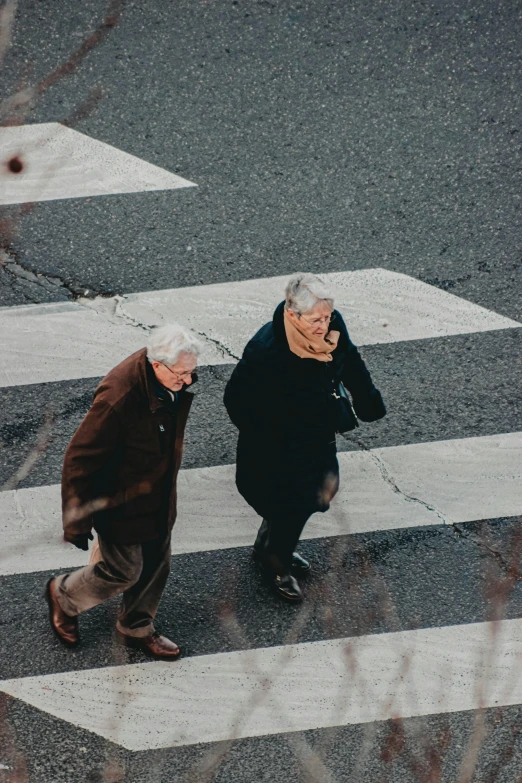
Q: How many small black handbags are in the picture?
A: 1